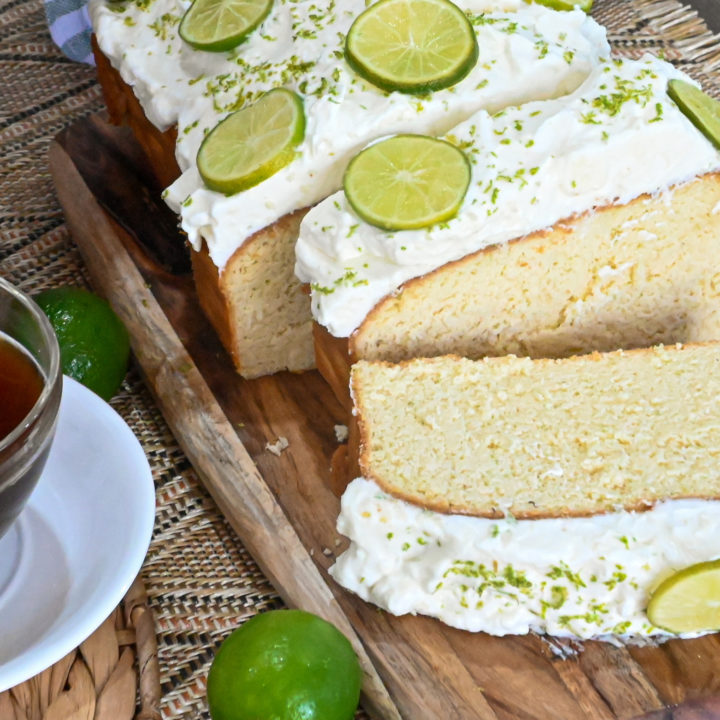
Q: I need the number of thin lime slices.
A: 7